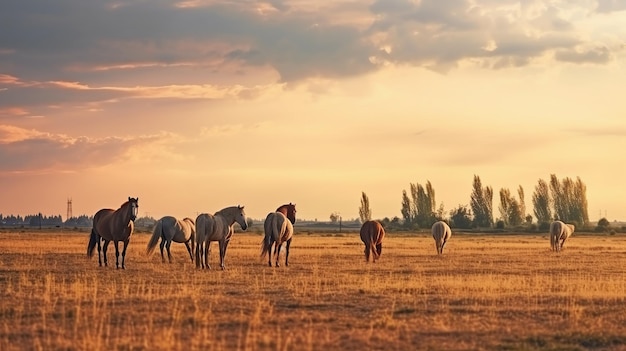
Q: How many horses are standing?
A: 7